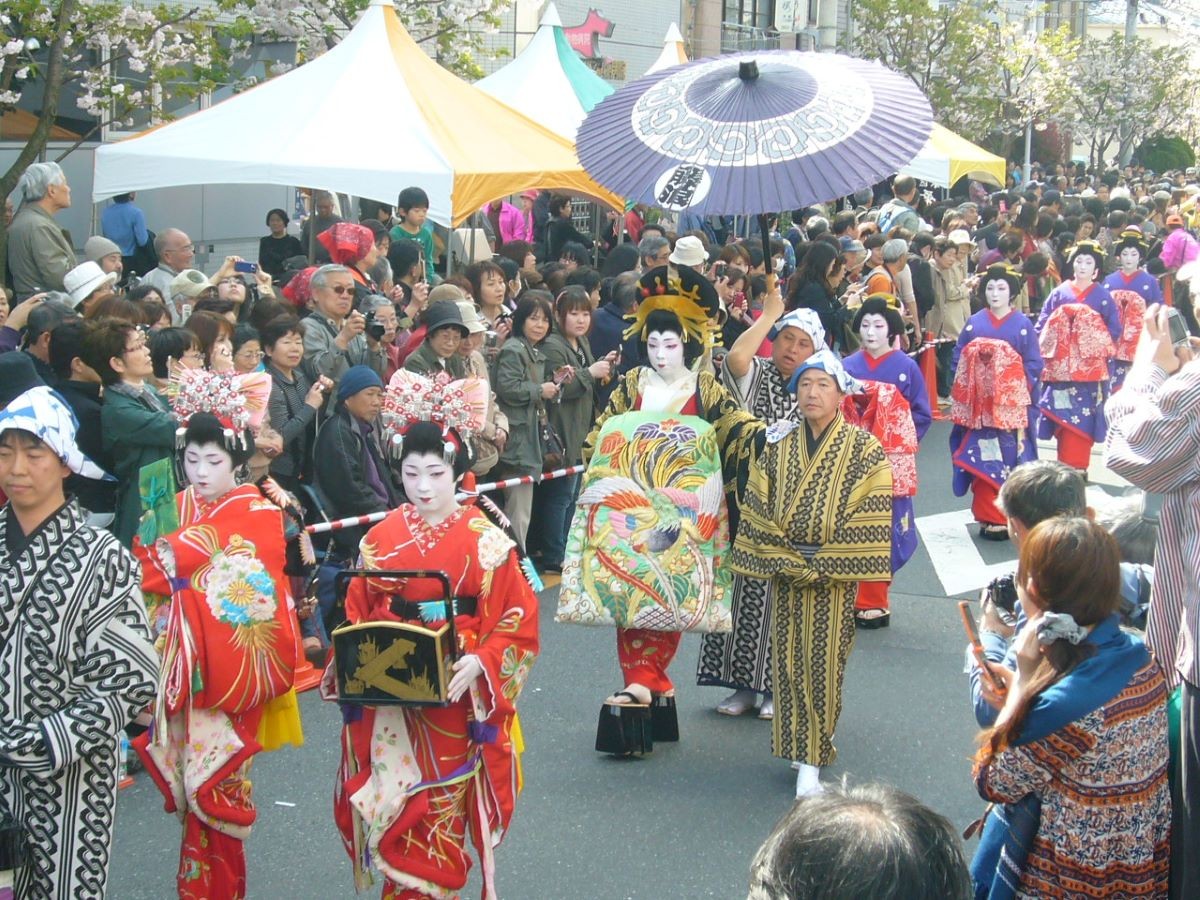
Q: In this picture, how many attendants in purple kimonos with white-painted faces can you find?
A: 4